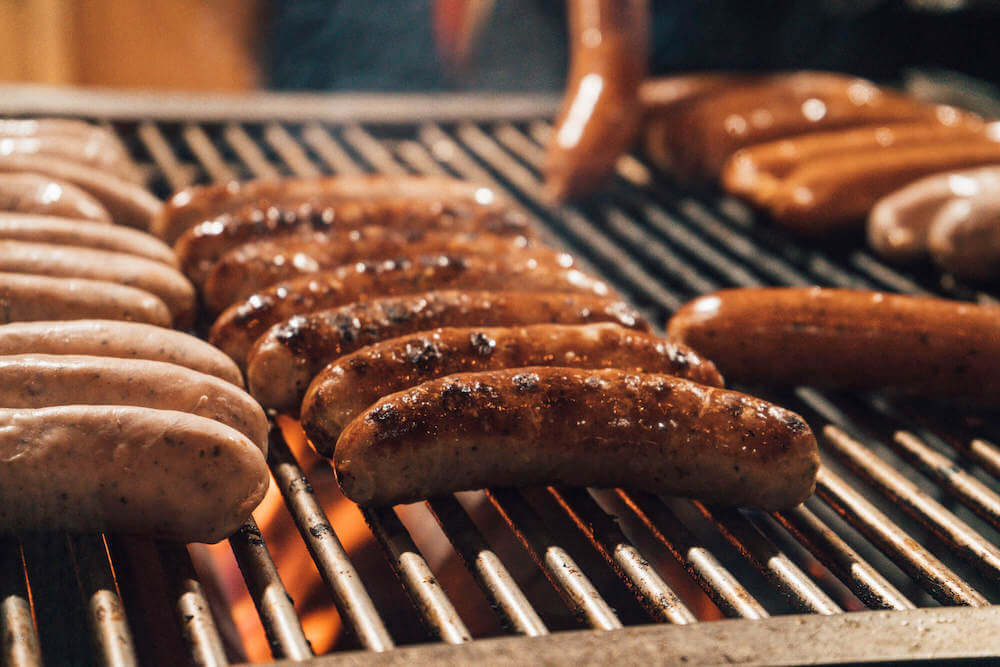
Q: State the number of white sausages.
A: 12